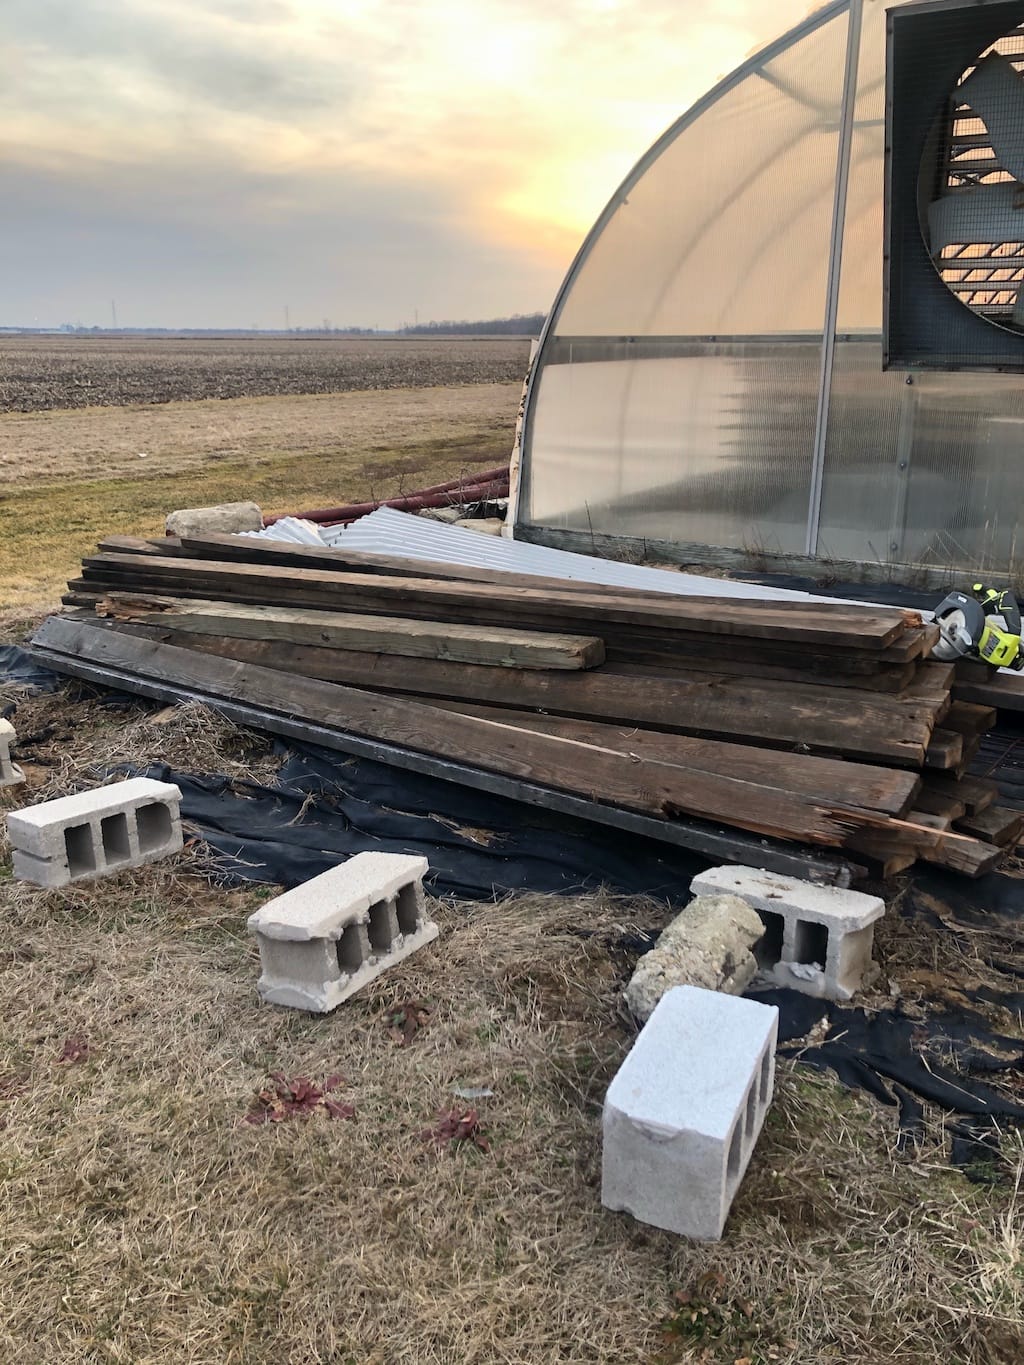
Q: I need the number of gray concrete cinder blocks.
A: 5